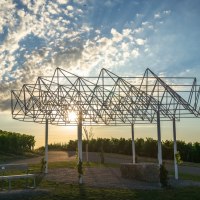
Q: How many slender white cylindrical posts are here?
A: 5